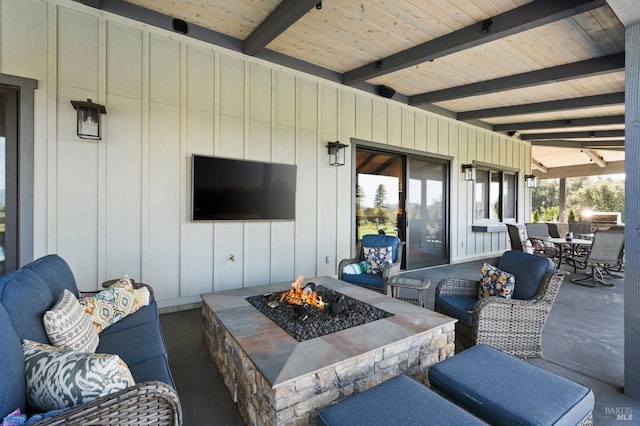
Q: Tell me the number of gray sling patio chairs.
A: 6